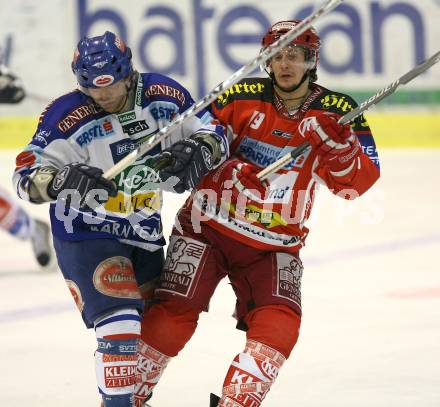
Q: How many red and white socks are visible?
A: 2